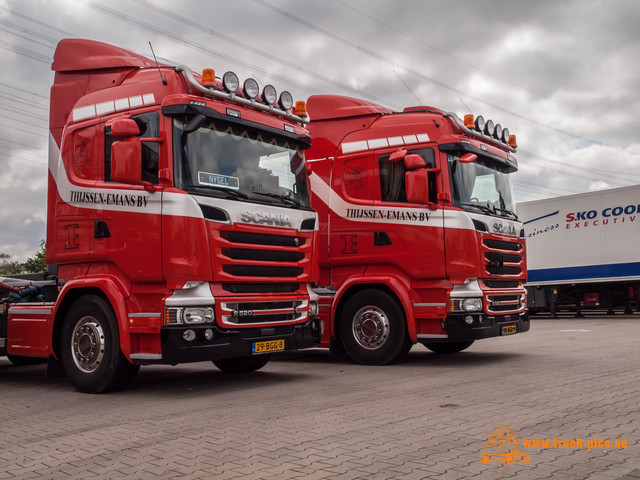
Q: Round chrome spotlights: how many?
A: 8